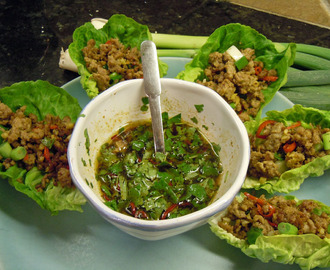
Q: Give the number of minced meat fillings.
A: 5